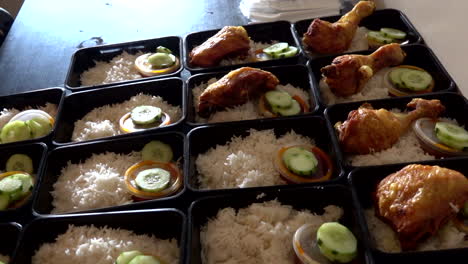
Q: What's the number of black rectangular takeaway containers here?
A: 15